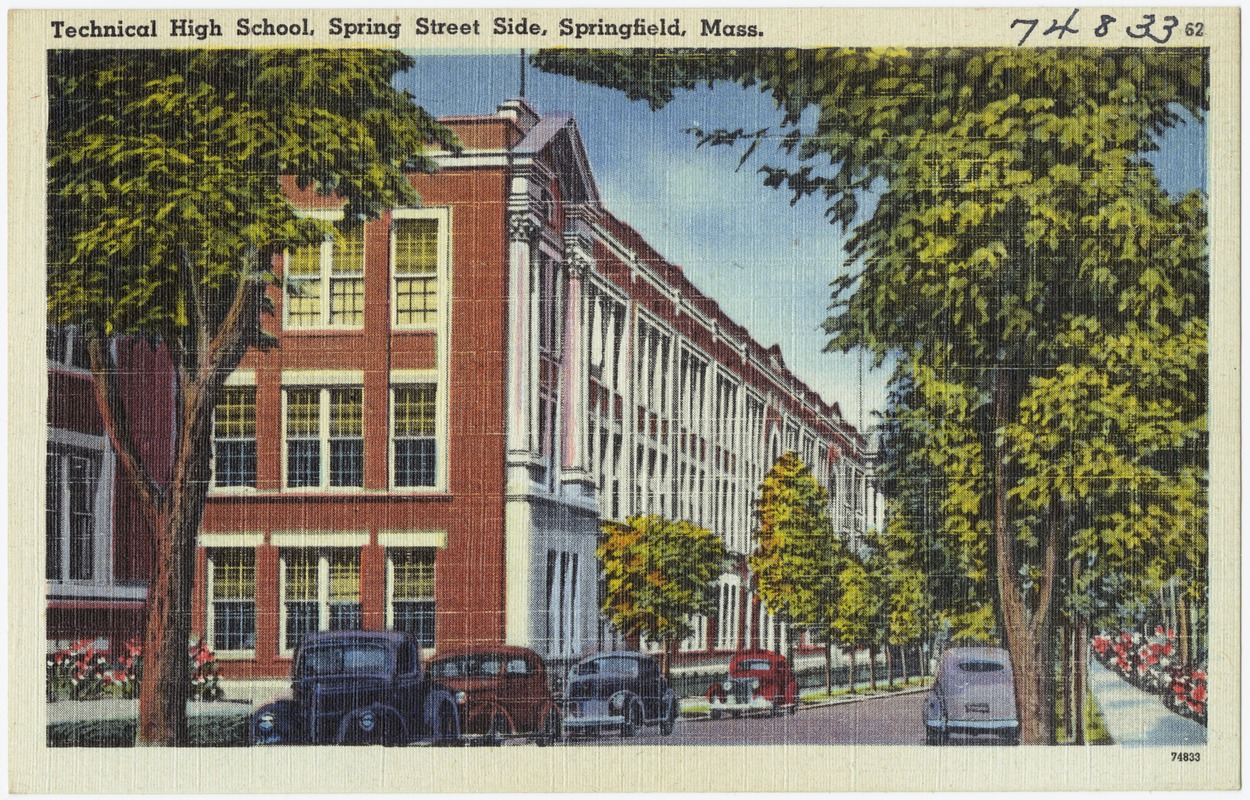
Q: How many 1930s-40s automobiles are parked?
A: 5